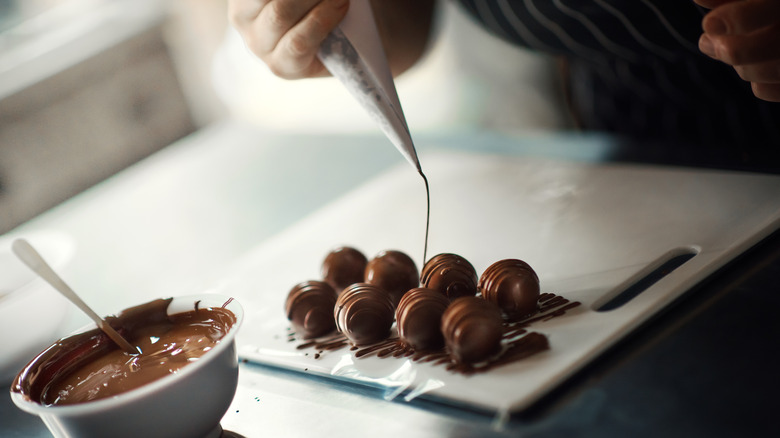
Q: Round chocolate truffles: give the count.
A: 8